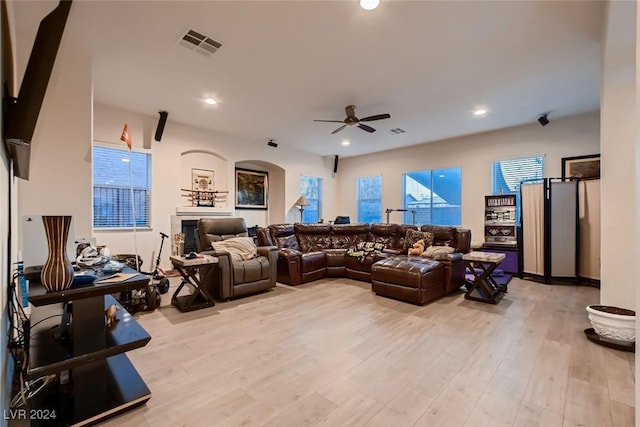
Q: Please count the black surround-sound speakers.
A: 4